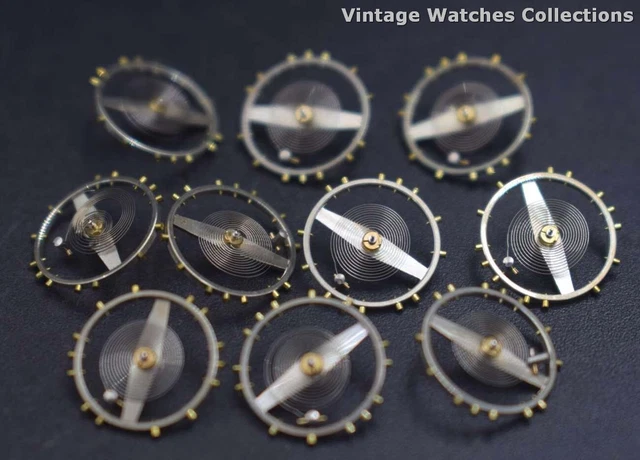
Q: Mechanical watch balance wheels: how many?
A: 10